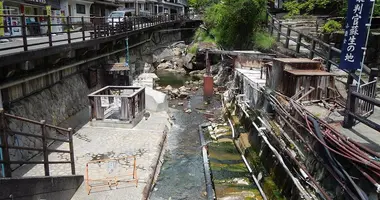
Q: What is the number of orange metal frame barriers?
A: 1